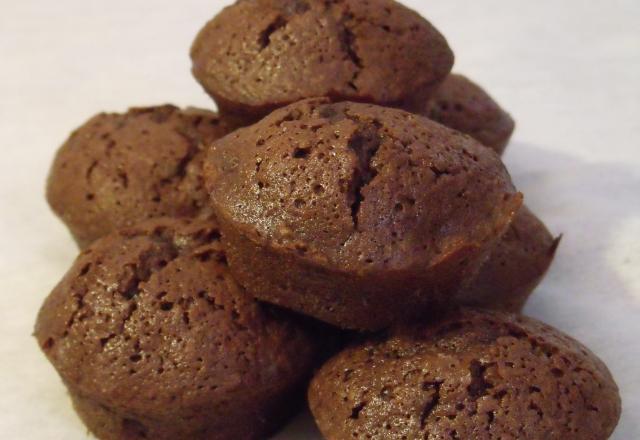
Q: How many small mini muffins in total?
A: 7